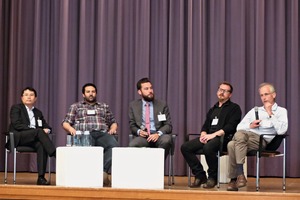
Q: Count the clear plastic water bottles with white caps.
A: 2